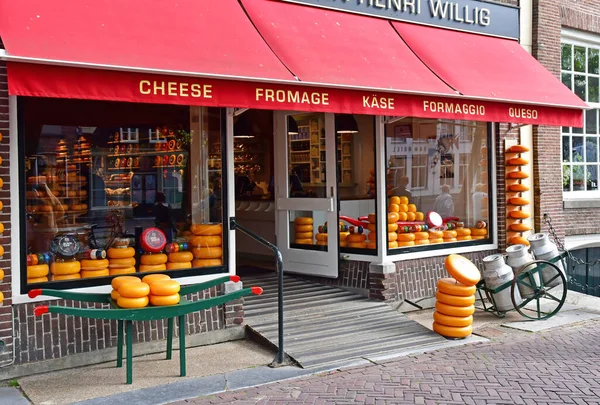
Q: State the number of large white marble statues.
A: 0